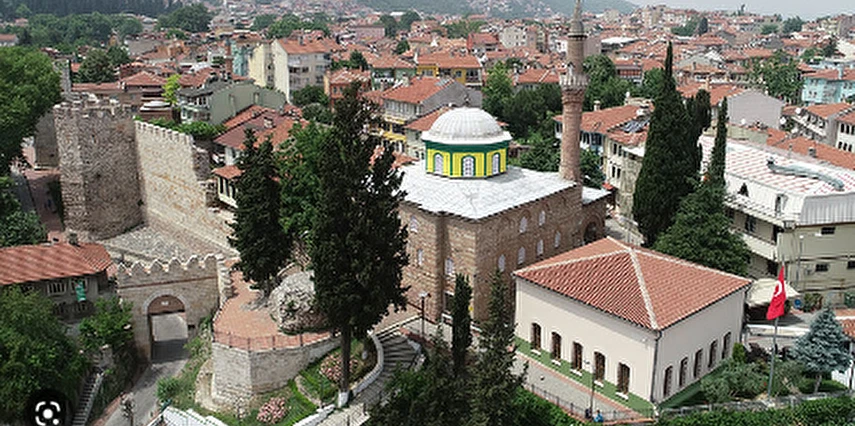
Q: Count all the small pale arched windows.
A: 12